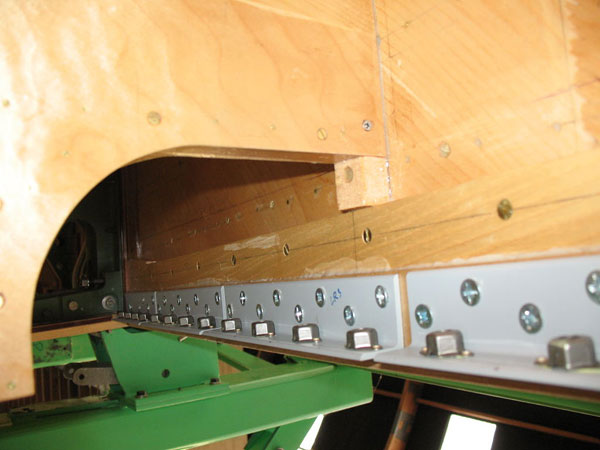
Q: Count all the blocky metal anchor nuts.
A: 14